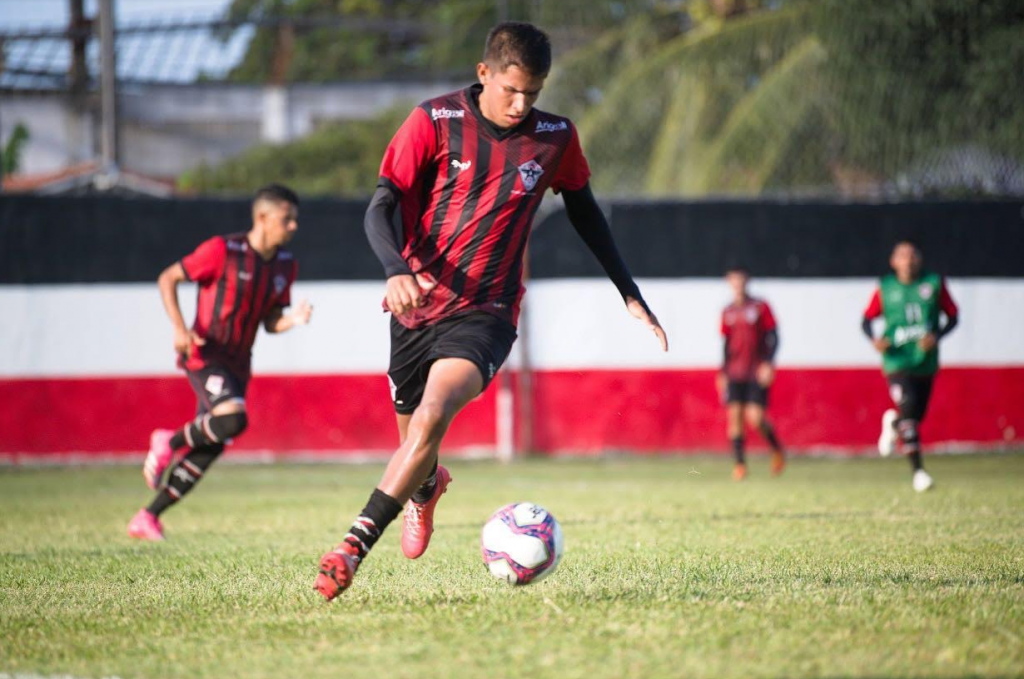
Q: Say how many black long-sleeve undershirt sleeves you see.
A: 6